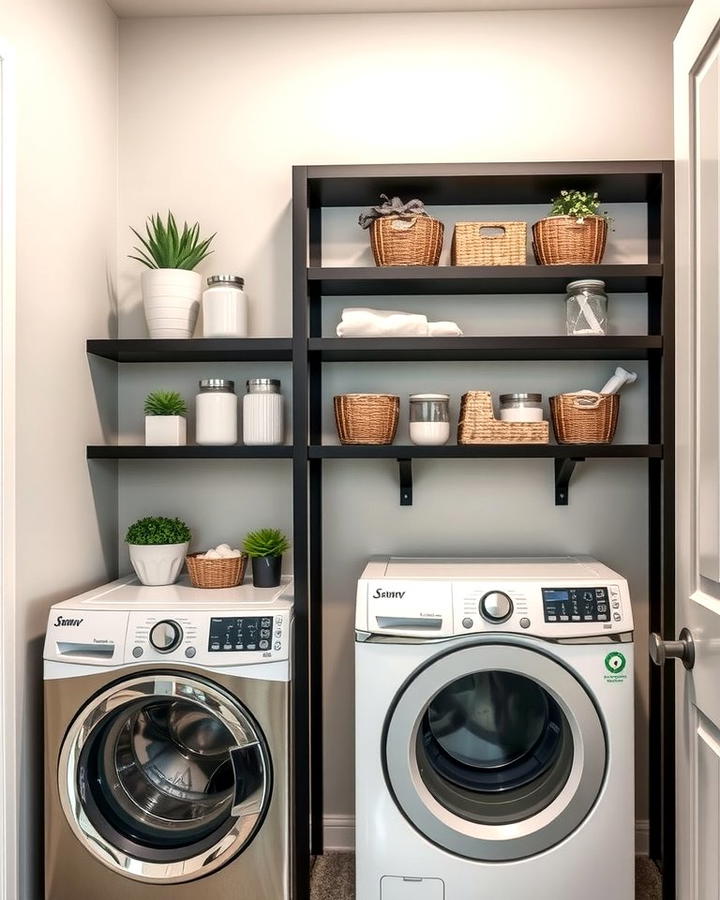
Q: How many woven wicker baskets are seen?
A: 7